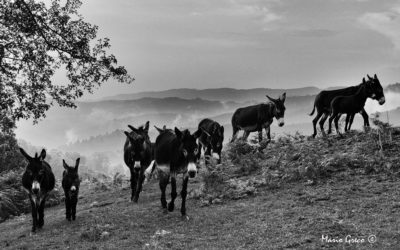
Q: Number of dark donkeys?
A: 8